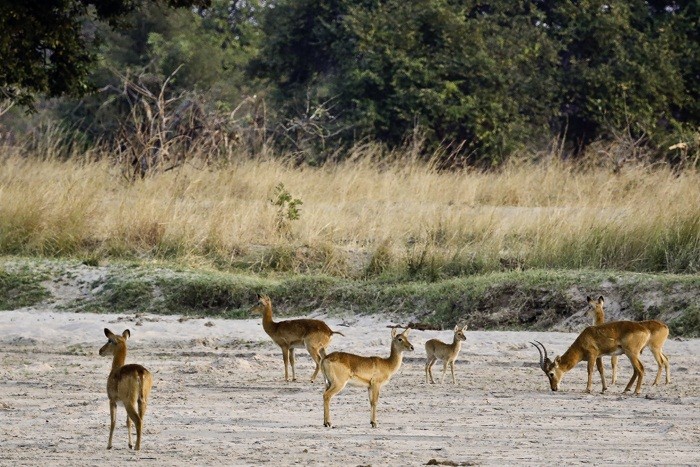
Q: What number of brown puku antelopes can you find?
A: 6